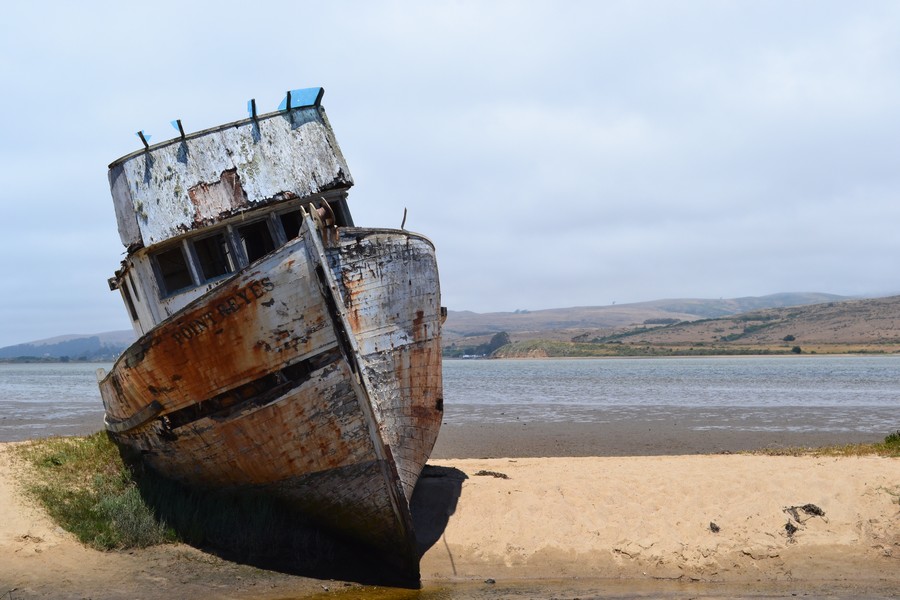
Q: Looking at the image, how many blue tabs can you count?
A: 4